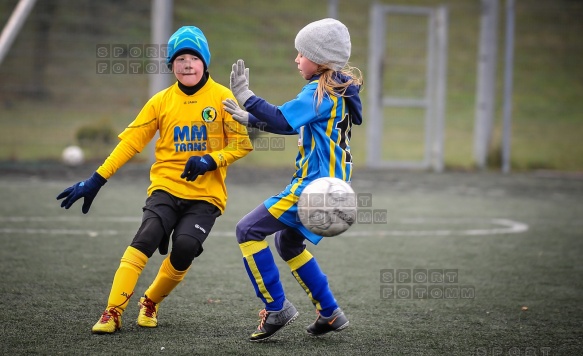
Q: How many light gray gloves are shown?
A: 2